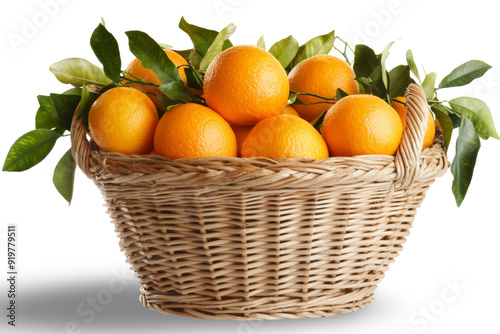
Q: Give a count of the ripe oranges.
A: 9